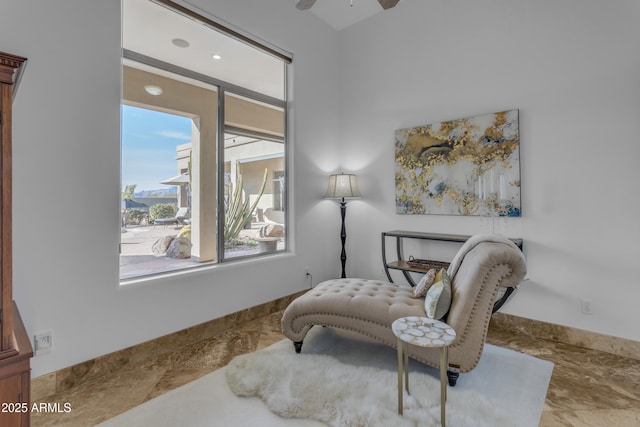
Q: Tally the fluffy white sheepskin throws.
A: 1